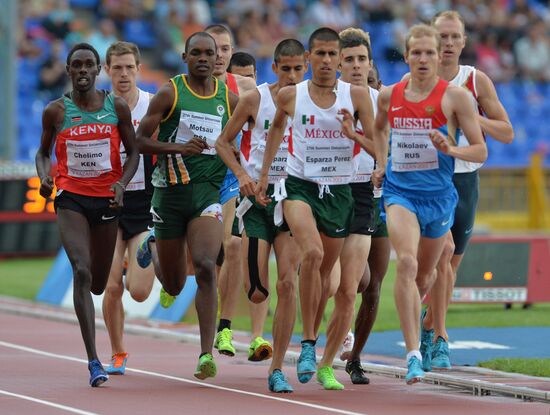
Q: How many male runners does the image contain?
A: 11